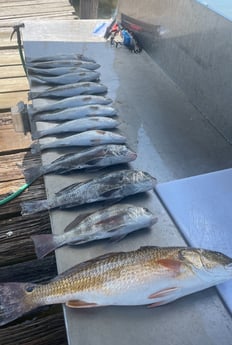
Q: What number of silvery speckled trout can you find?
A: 9